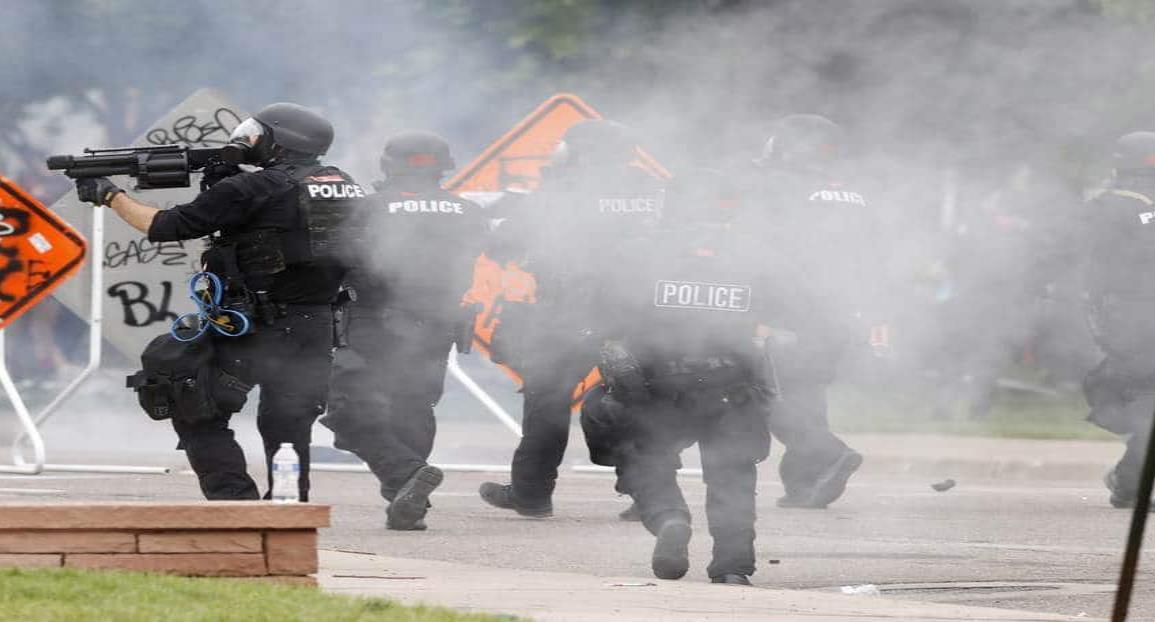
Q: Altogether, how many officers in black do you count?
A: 6